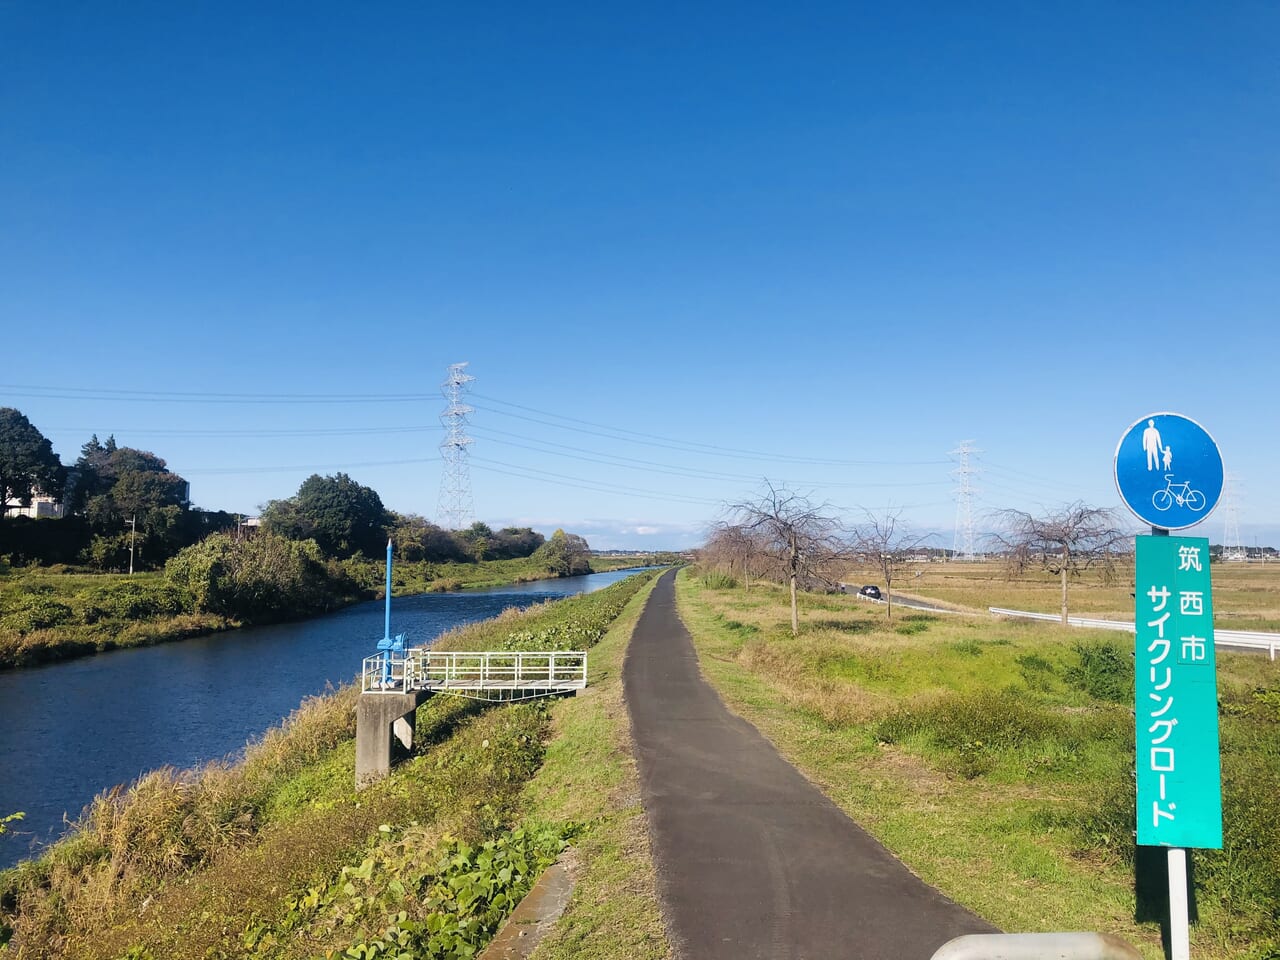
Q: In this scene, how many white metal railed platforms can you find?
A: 1